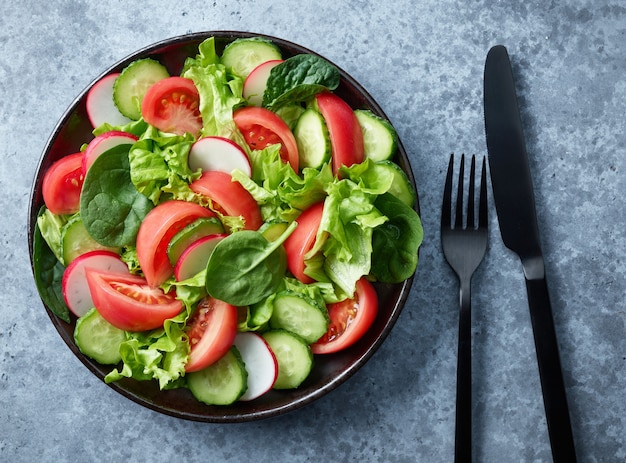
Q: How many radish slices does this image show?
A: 7